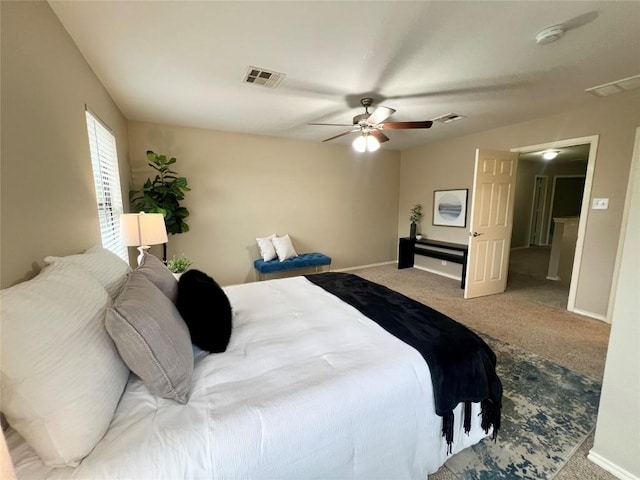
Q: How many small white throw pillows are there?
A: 2